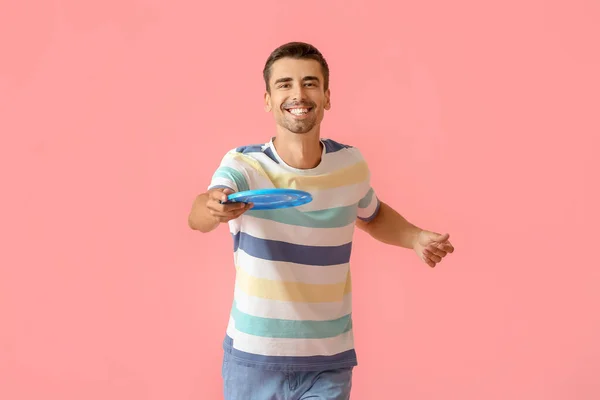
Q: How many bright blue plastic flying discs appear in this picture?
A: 1